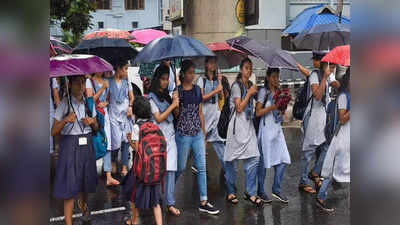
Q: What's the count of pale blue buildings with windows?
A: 1